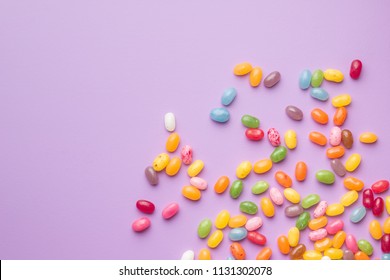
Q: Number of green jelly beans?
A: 11